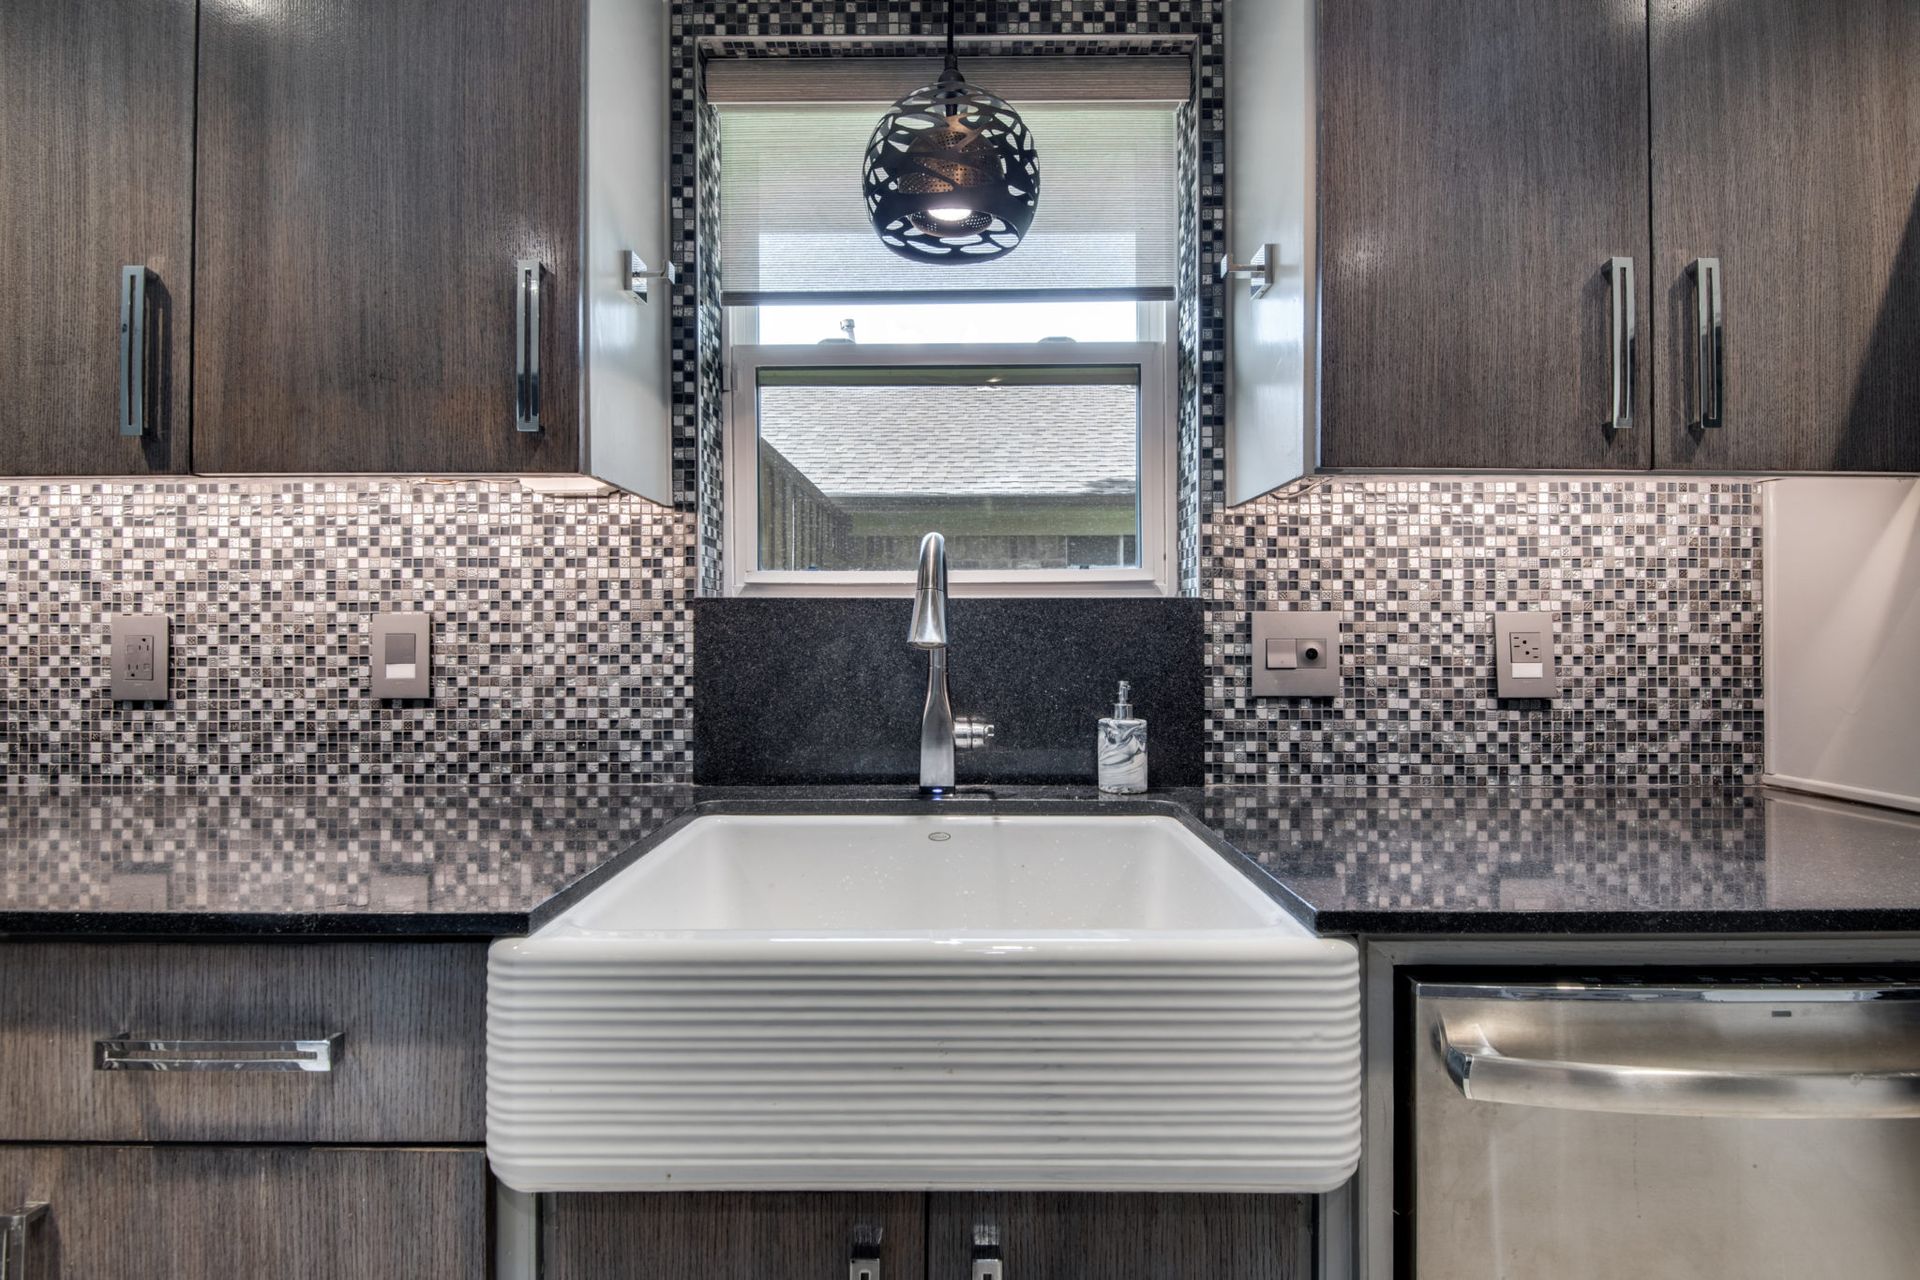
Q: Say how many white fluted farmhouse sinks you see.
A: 1